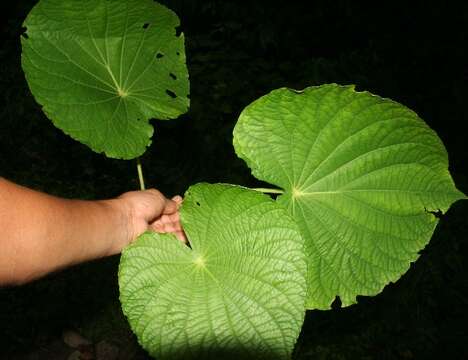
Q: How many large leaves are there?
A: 3